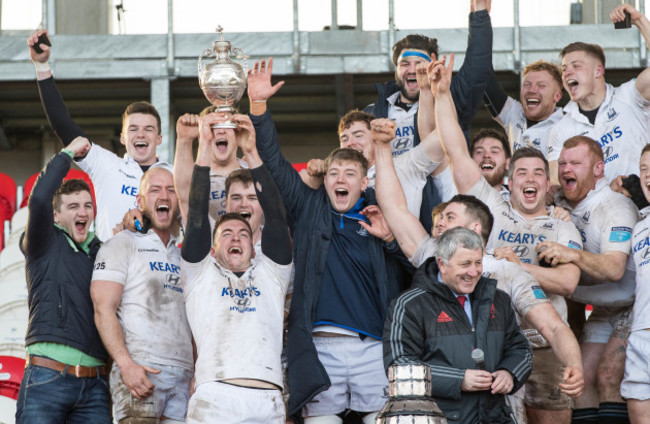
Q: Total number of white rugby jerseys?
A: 14